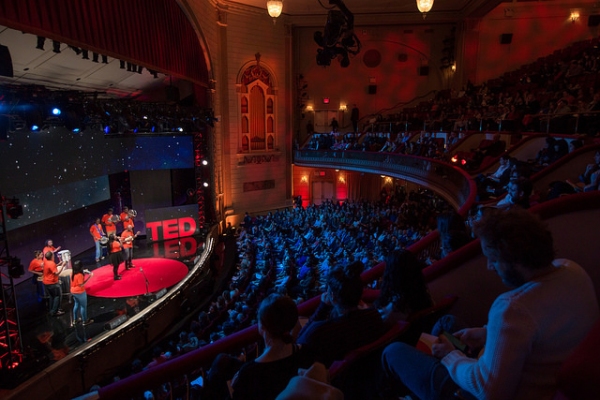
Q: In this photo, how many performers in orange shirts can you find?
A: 9